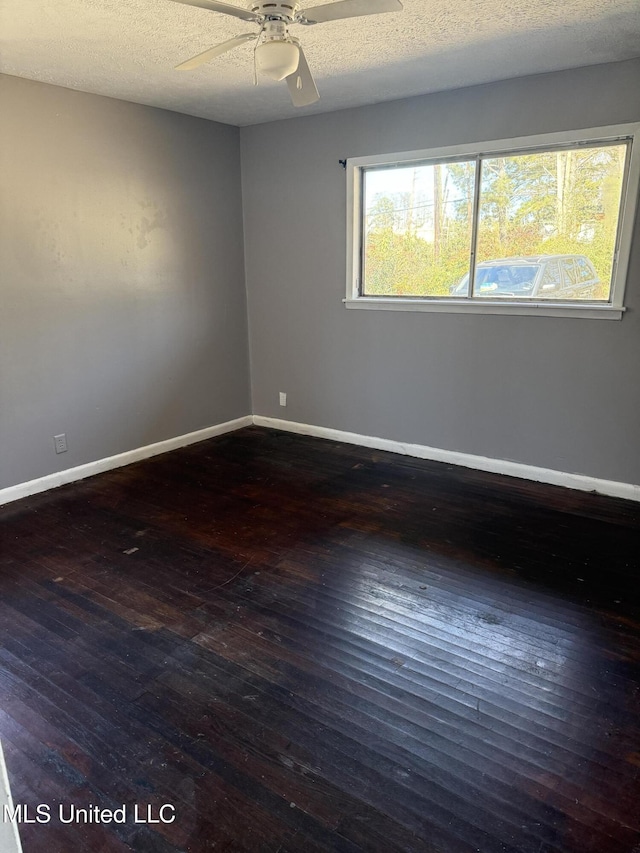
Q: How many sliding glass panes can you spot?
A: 2